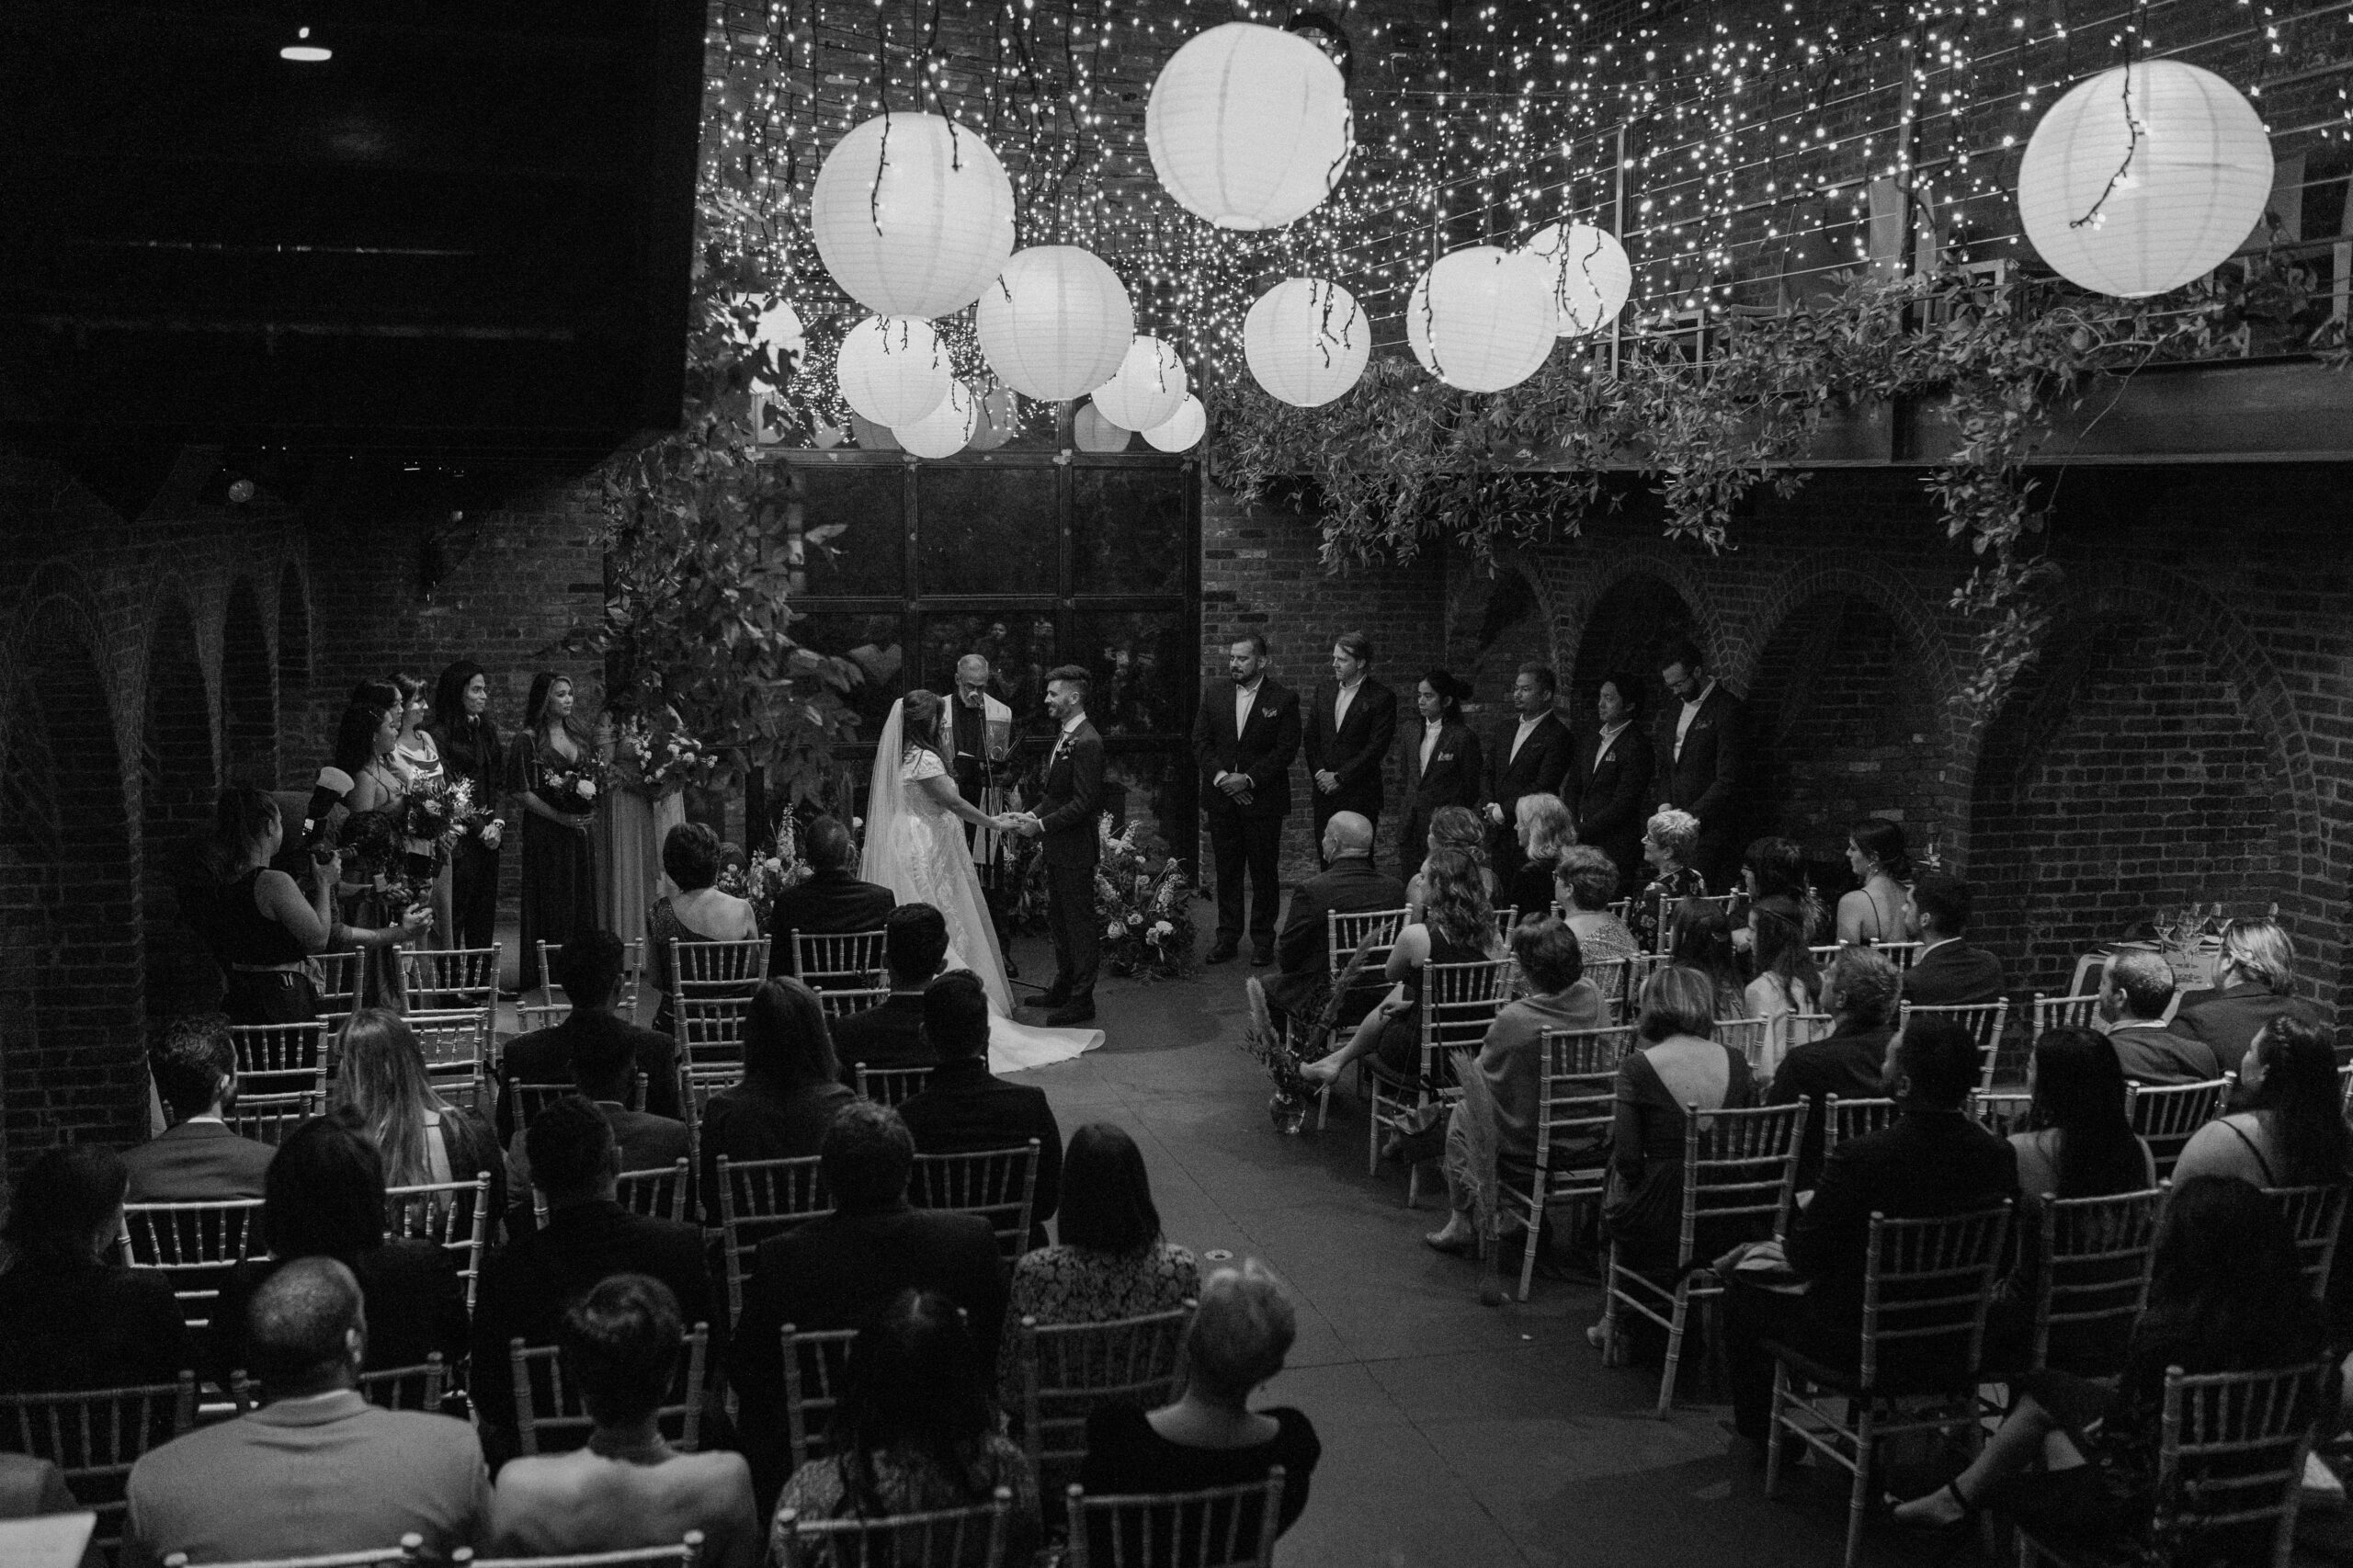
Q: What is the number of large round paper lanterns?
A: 12